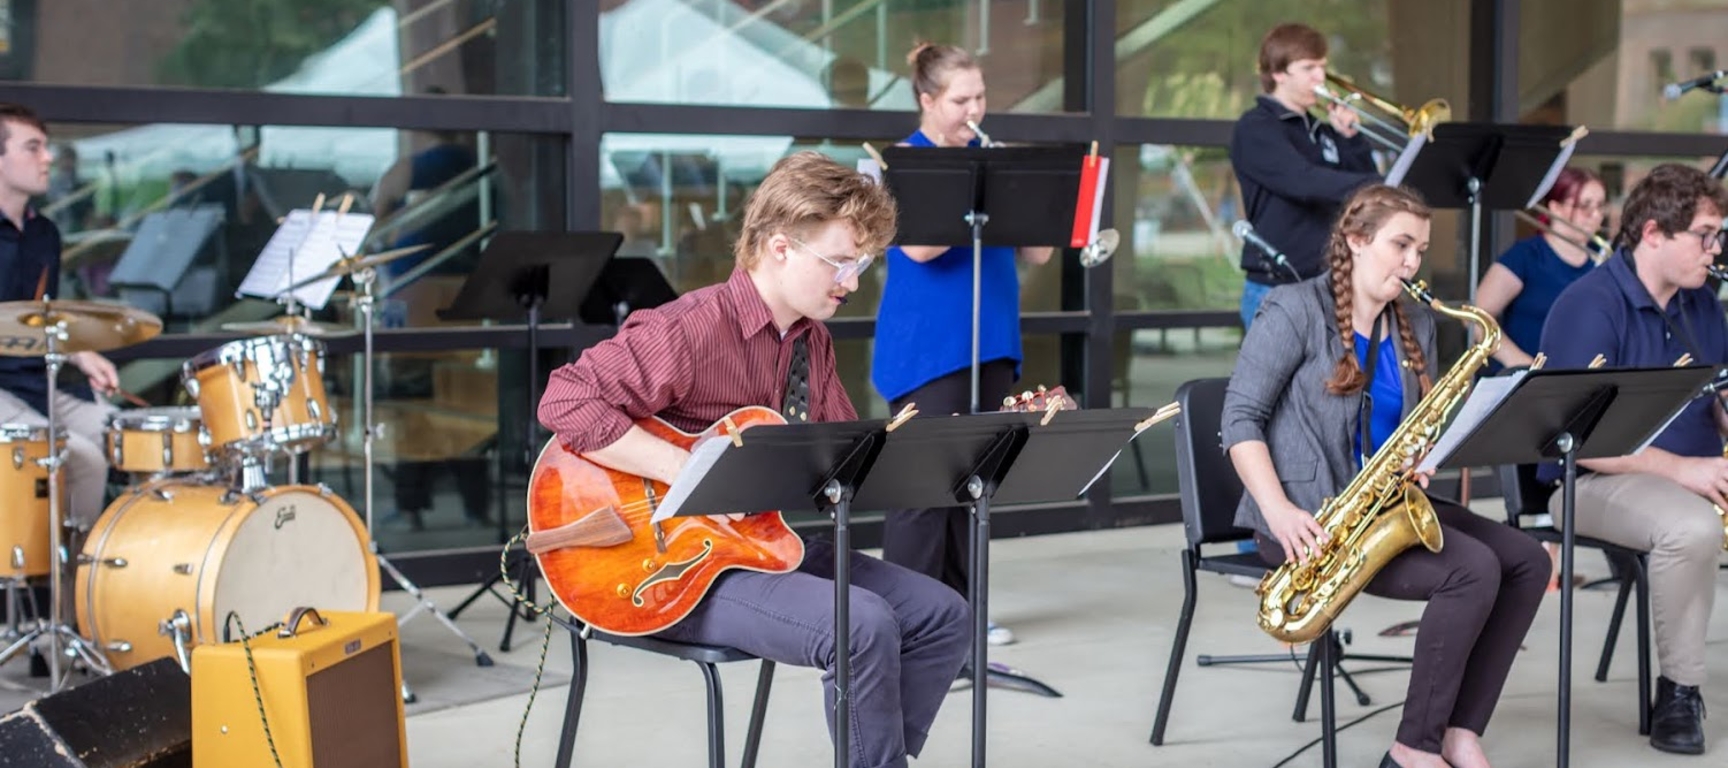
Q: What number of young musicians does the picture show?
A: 7